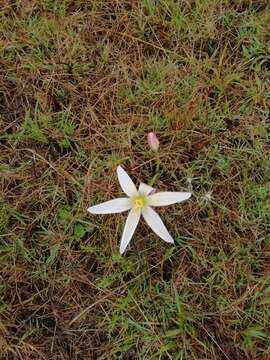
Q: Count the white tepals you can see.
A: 6